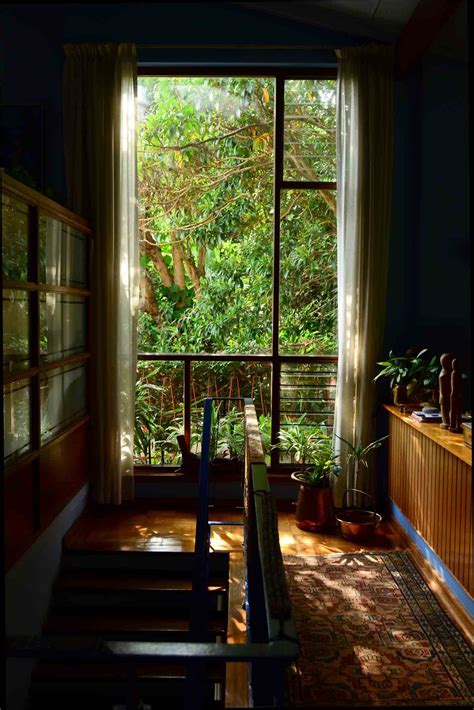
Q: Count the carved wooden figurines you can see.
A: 2